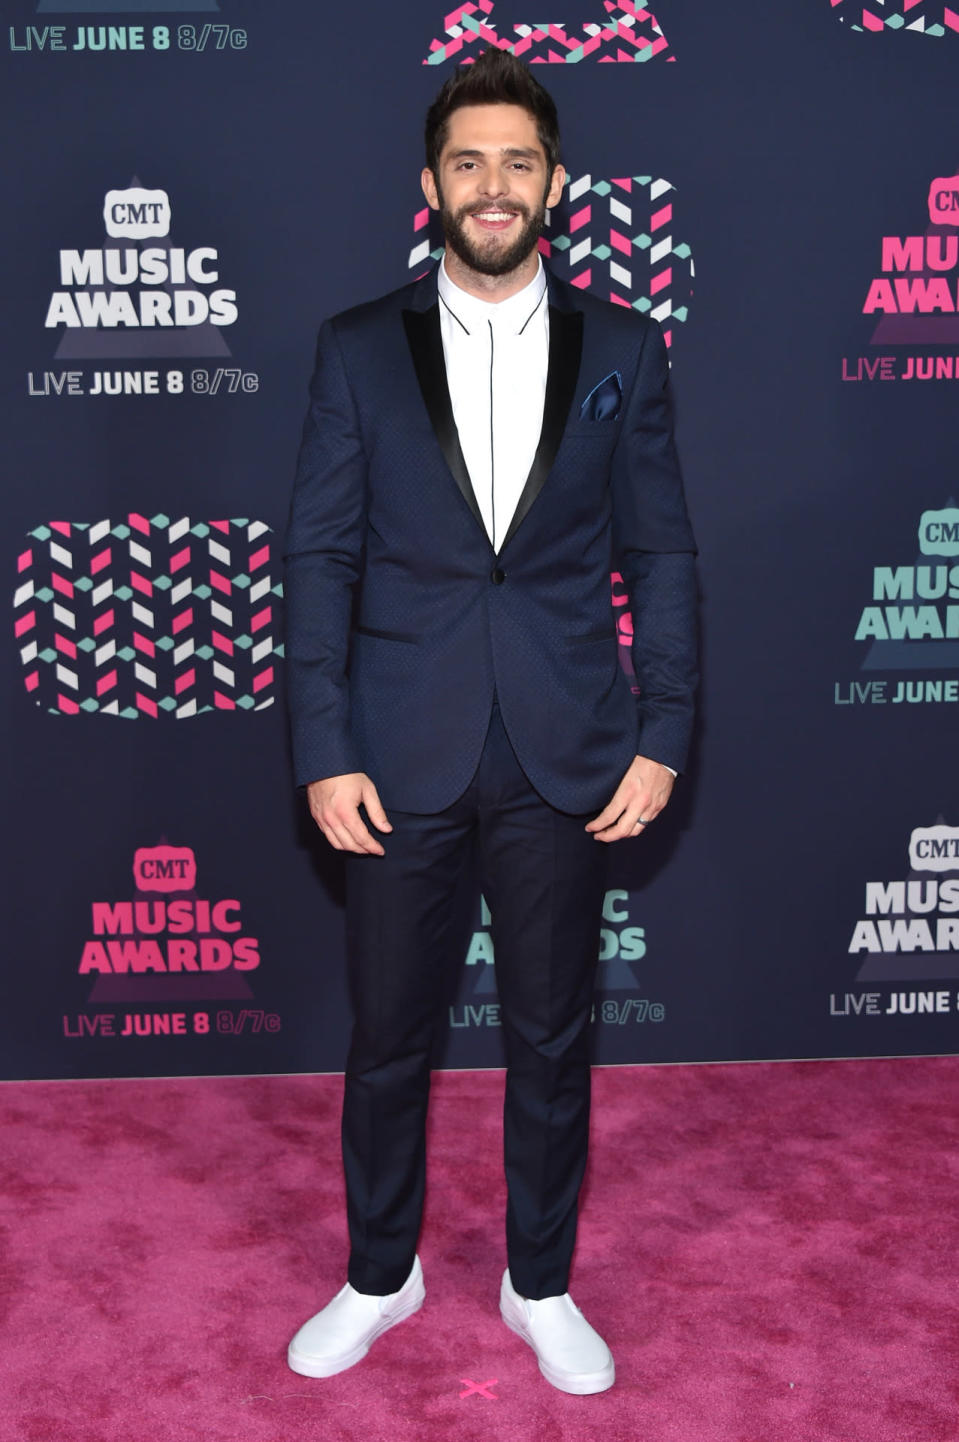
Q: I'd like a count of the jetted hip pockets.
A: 2